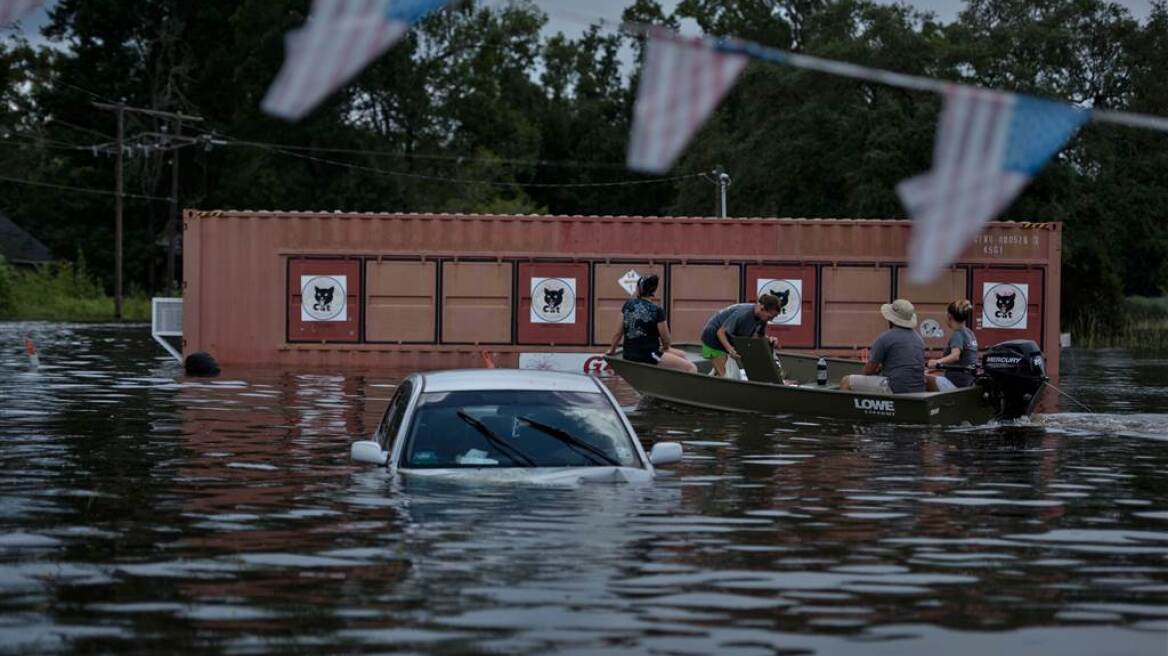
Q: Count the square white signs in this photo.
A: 4